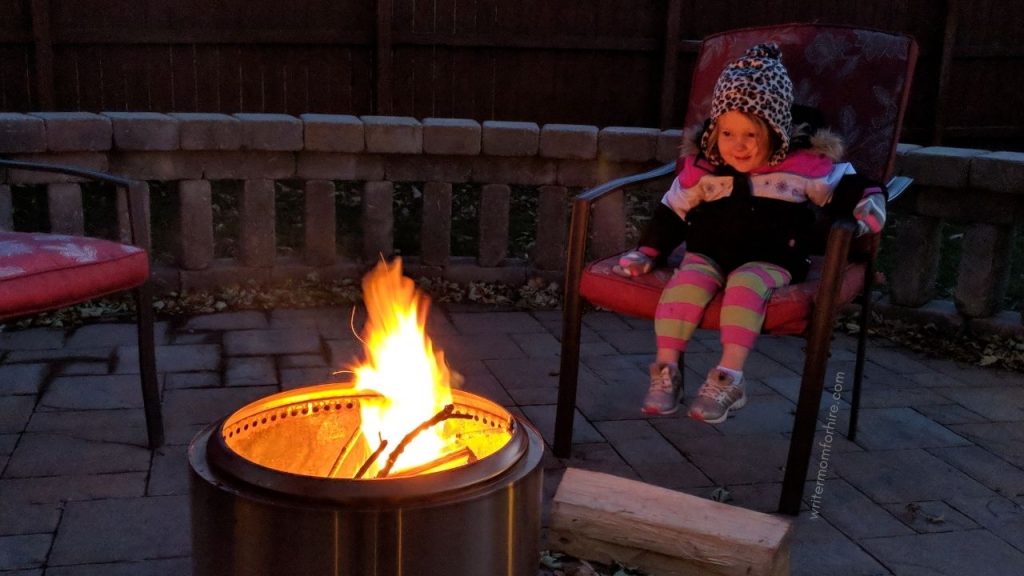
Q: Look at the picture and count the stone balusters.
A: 13